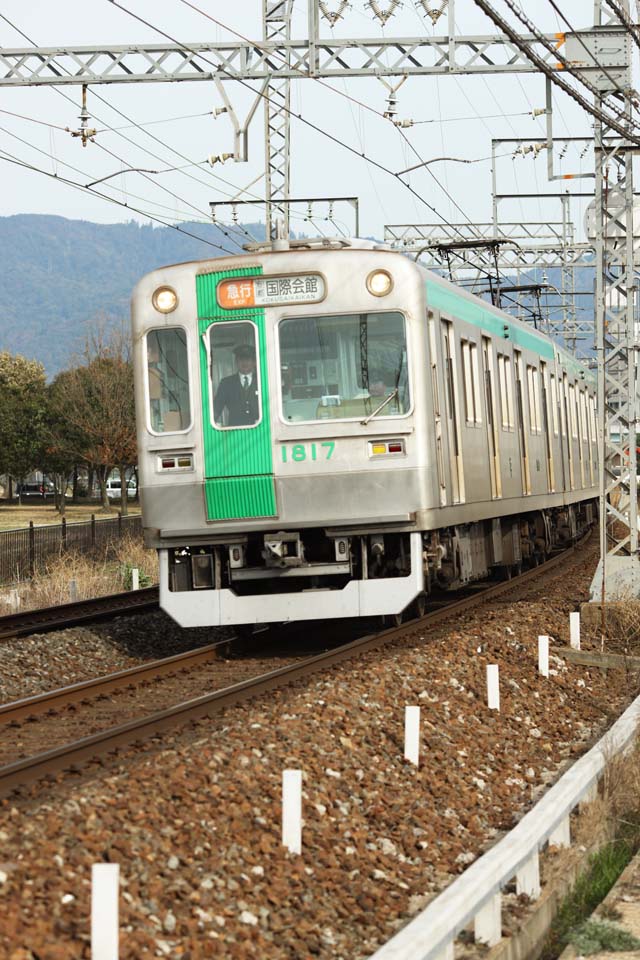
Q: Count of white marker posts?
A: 7